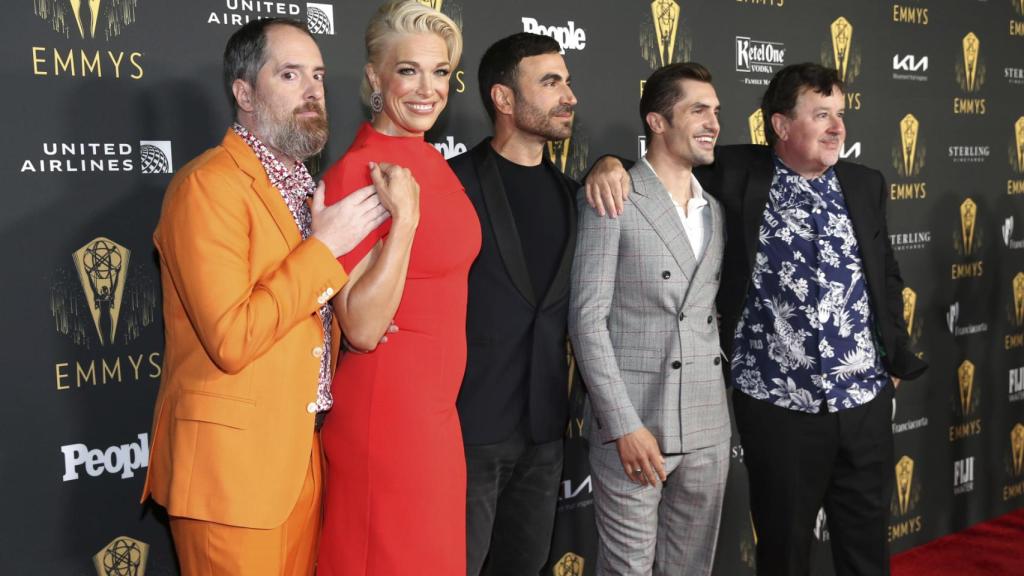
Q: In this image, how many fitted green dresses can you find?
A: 0